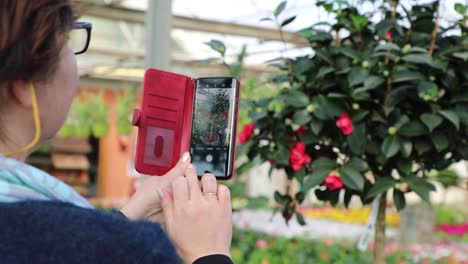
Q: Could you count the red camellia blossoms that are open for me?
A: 4